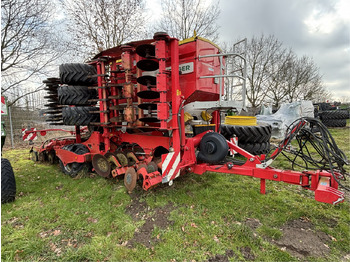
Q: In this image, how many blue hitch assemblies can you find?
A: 0